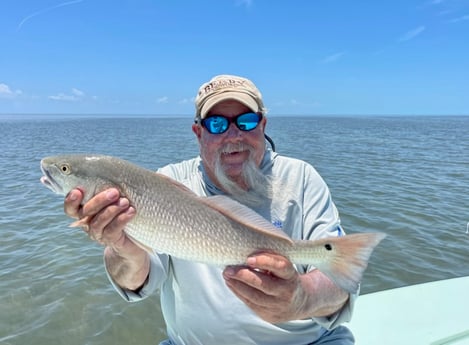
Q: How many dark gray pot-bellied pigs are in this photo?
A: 0